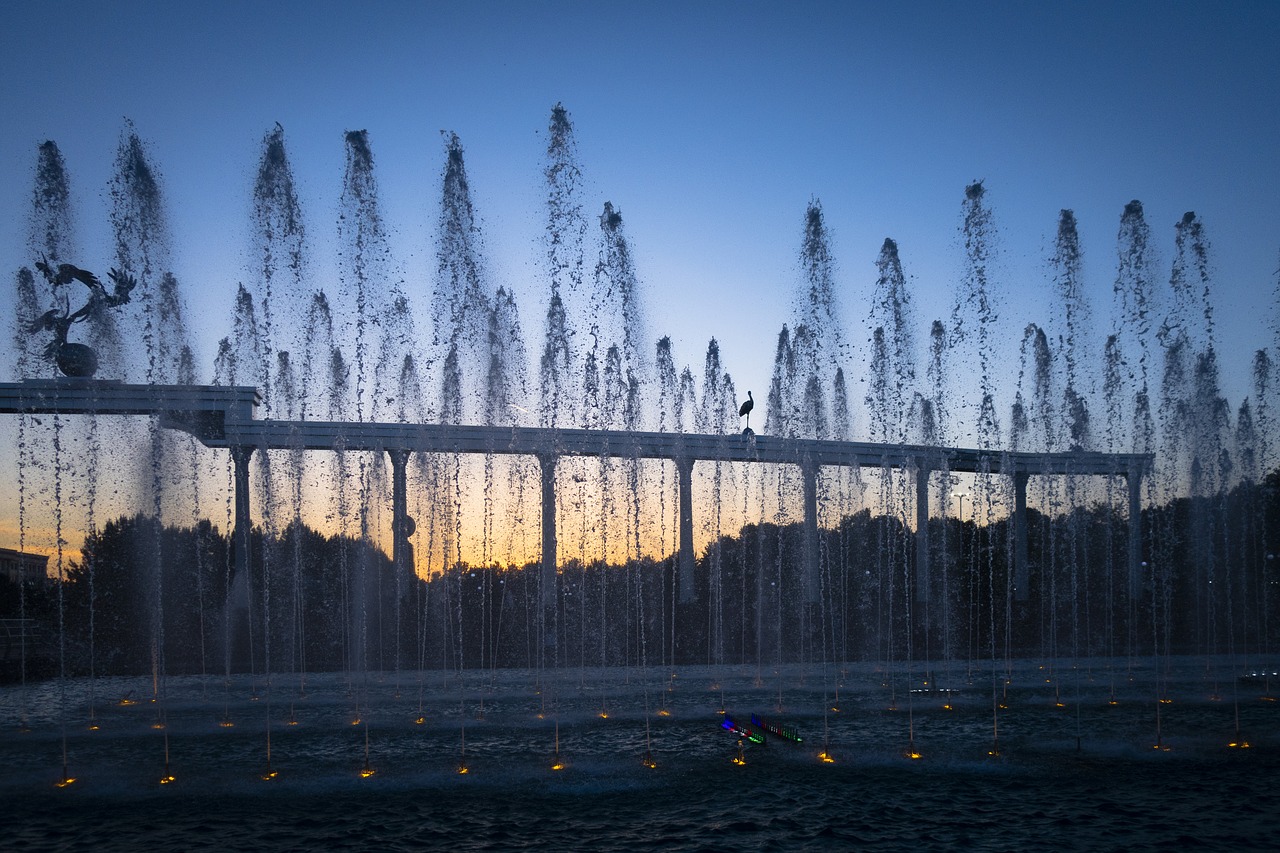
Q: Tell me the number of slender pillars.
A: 8